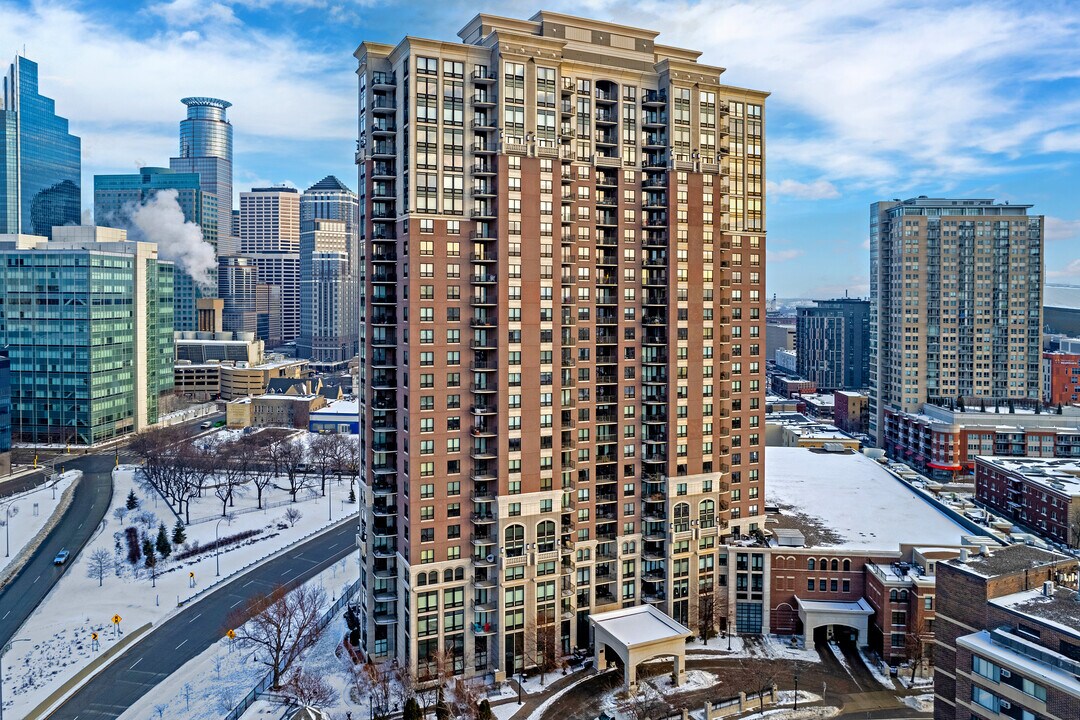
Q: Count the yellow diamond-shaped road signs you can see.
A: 2